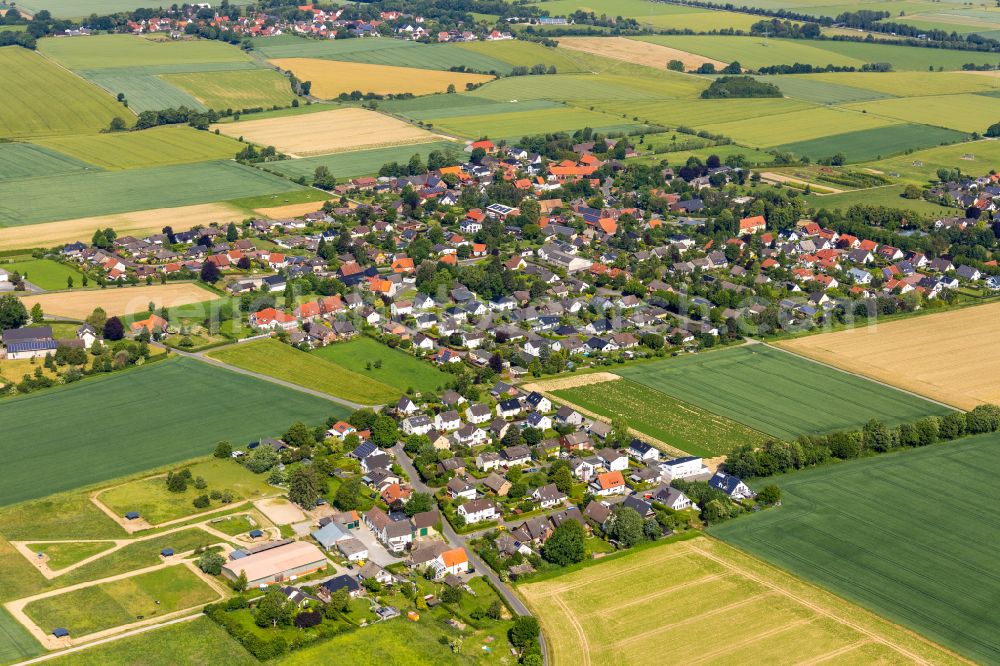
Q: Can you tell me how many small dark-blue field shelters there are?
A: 4